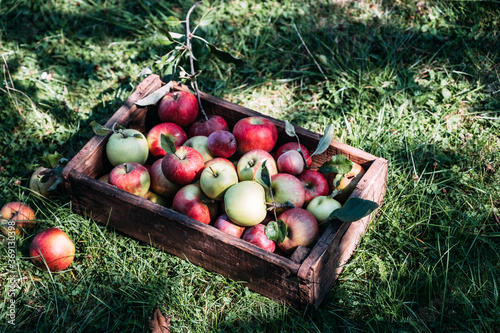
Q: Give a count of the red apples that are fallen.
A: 2